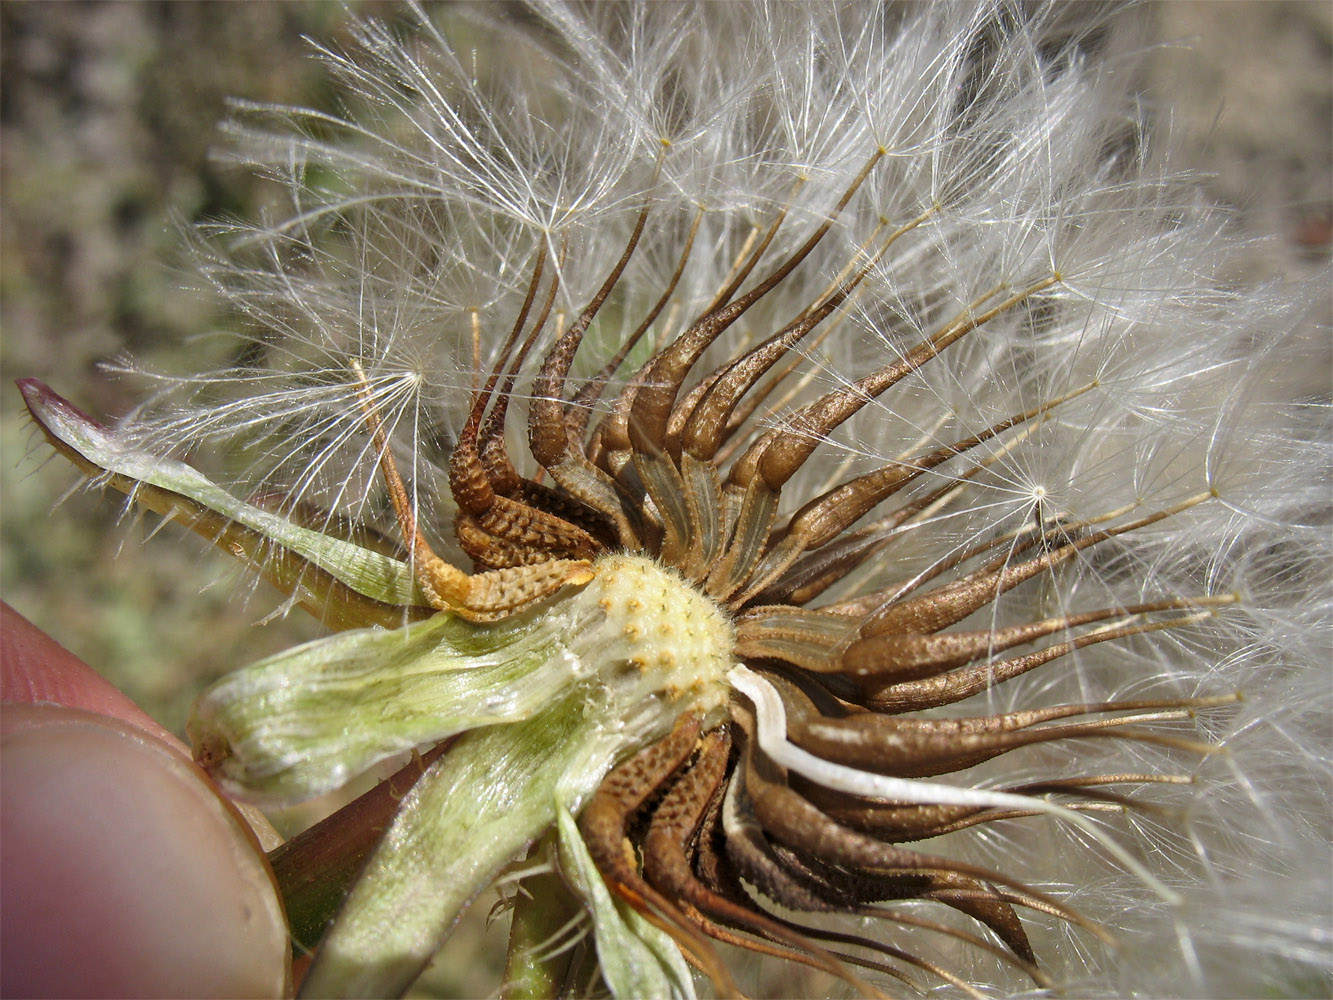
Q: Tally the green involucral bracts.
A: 4